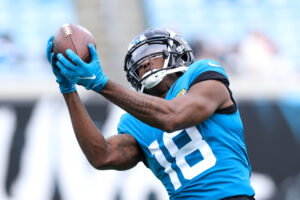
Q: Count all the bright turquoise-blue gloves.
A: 2